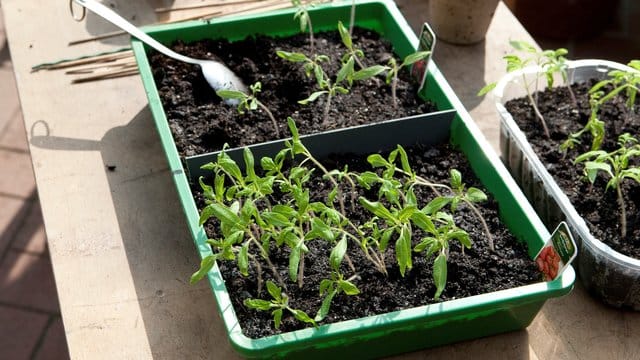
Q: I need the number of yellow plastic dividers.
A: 0